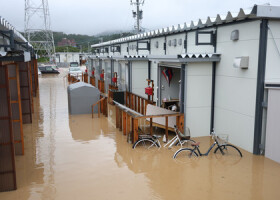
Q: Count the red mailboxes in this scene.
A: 5